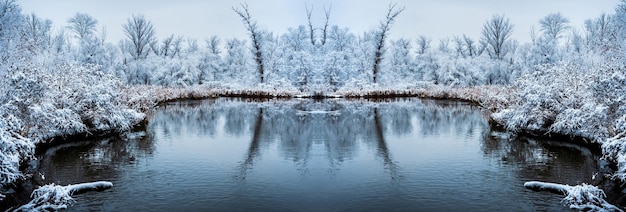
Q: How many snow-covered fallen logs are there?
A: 2